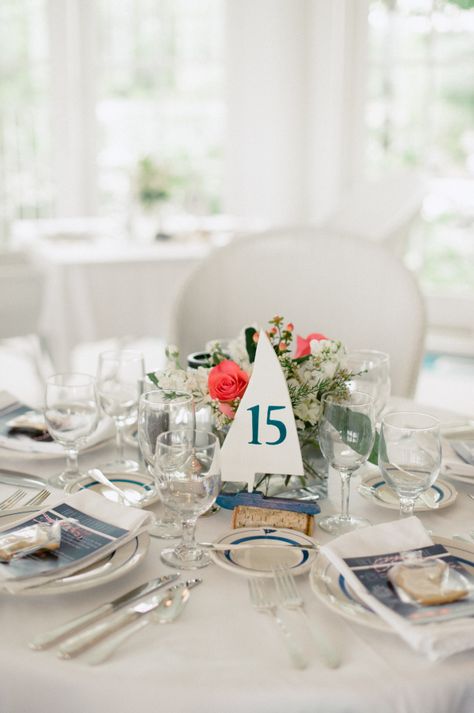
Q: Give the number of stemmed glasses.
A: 7